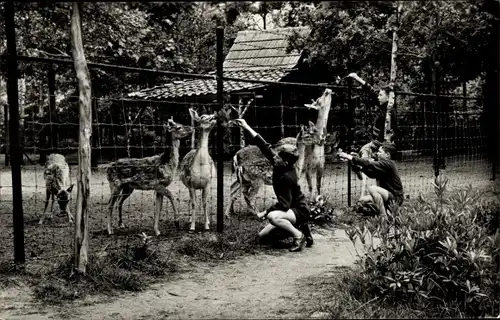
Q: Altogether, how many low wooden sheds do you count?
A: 1